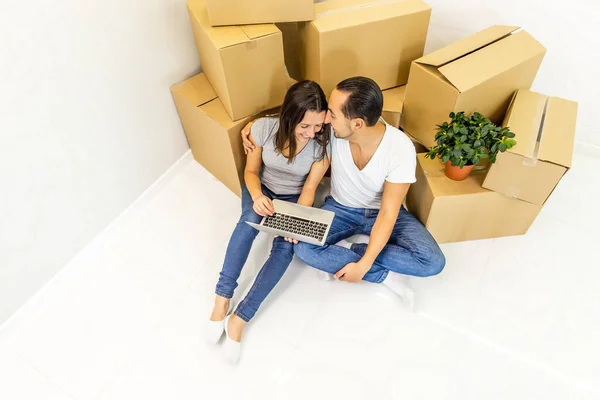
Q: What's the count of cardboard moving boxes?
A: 8